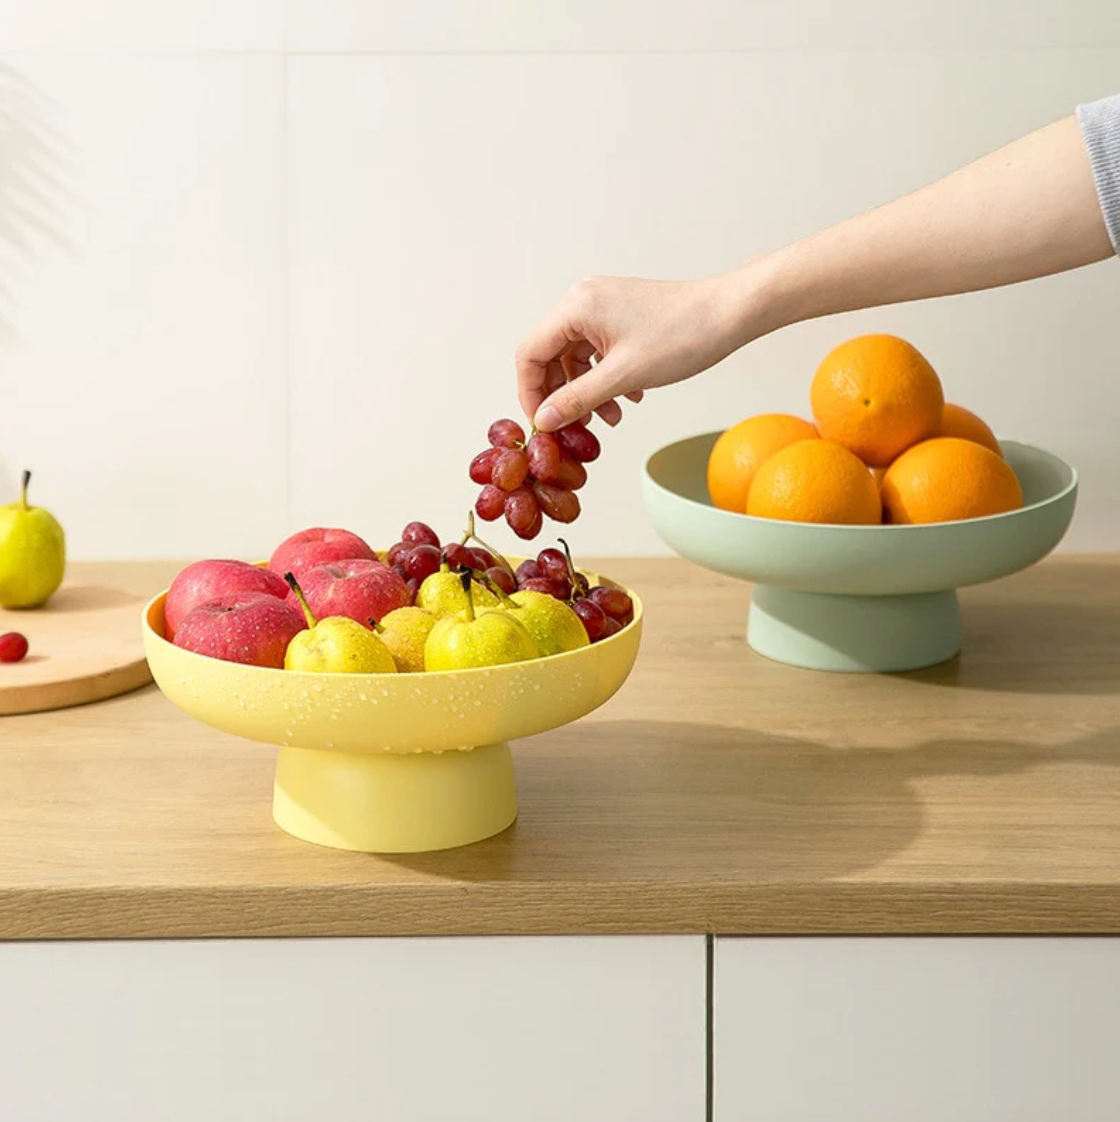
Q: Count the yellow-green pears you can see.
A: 6